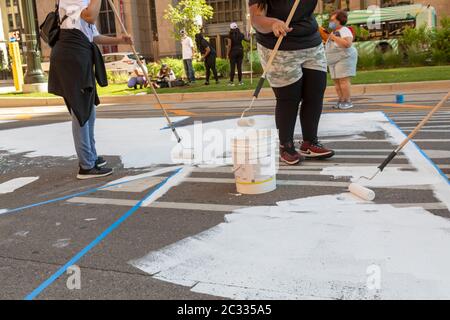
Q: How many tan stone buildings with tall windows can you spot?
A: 1